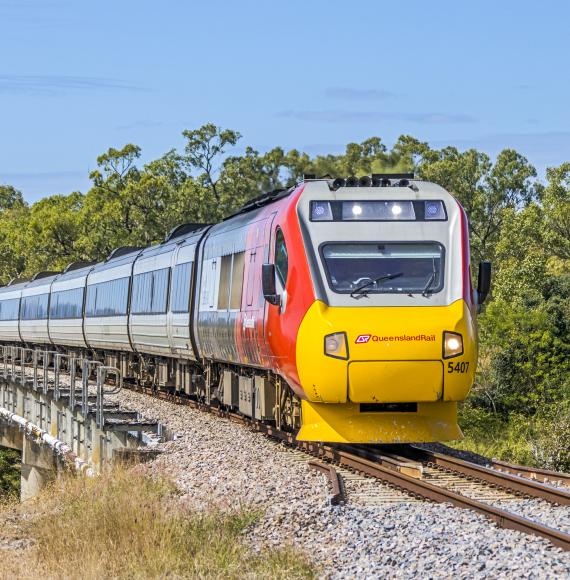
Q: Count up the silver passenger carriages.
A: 5